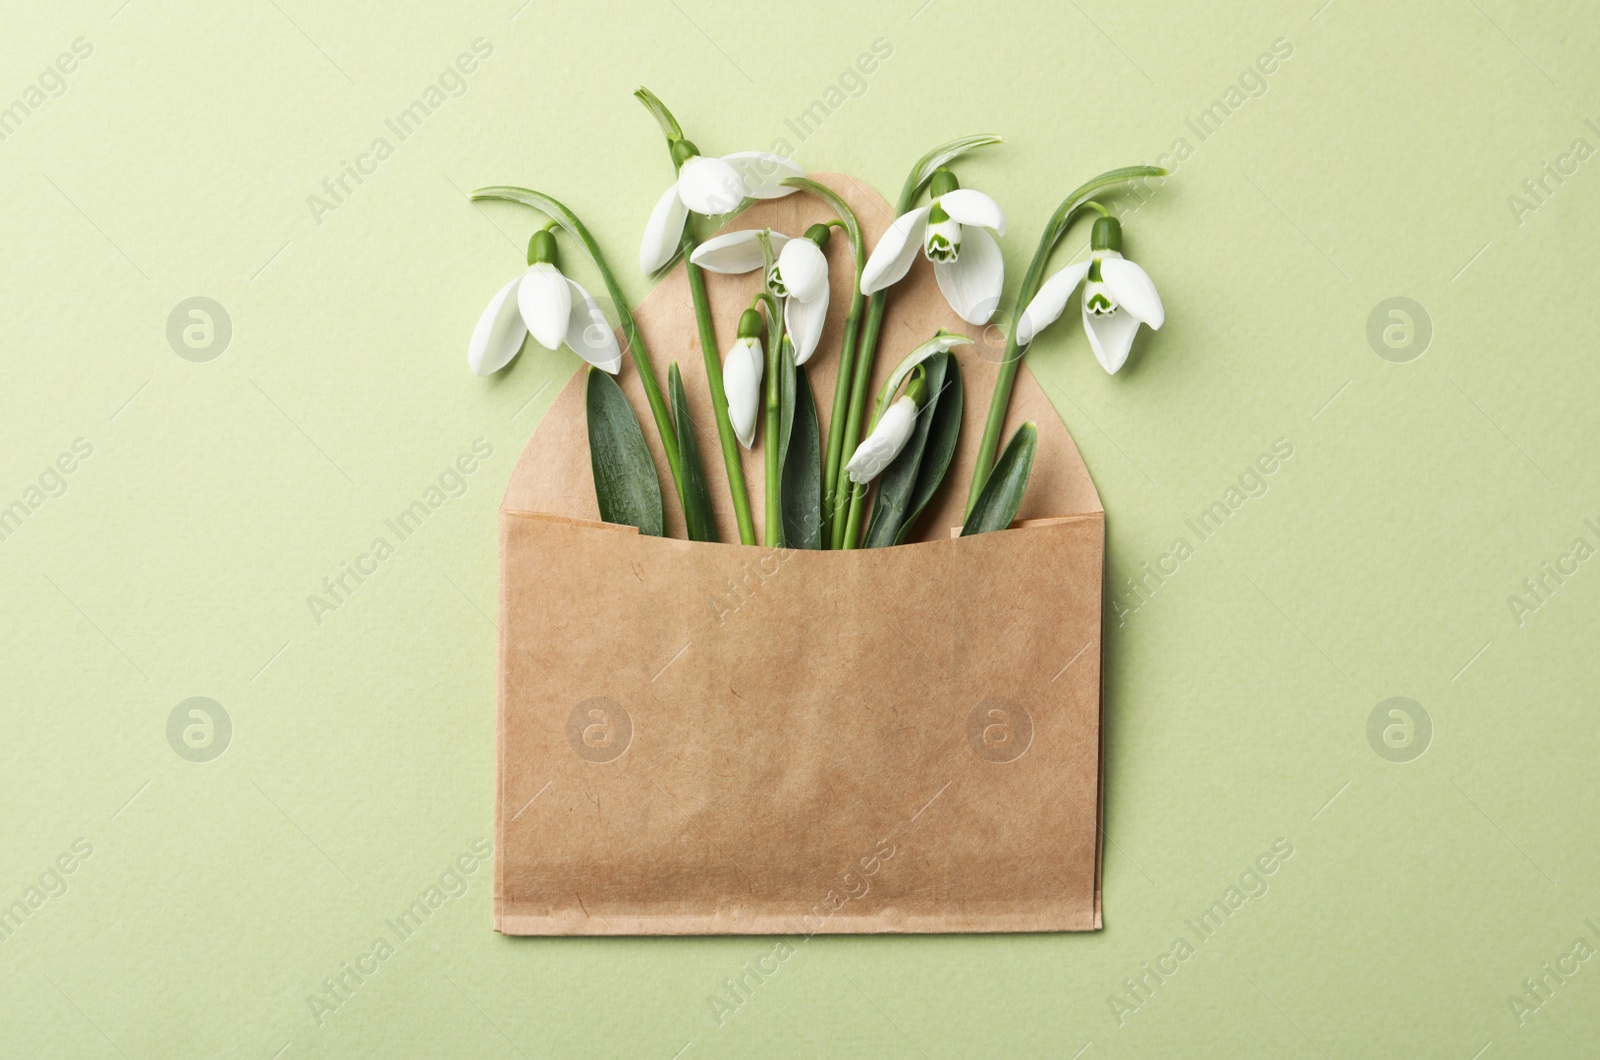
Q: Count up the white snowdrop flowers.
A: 7